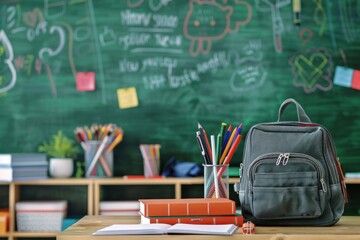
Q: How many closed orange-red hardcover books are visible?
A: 2